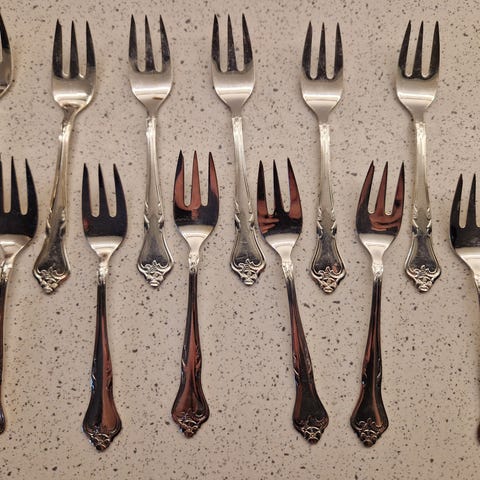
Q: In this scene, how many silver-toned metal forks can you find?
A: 12